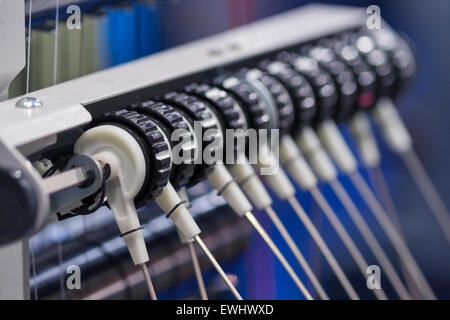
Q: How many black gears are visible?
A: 12